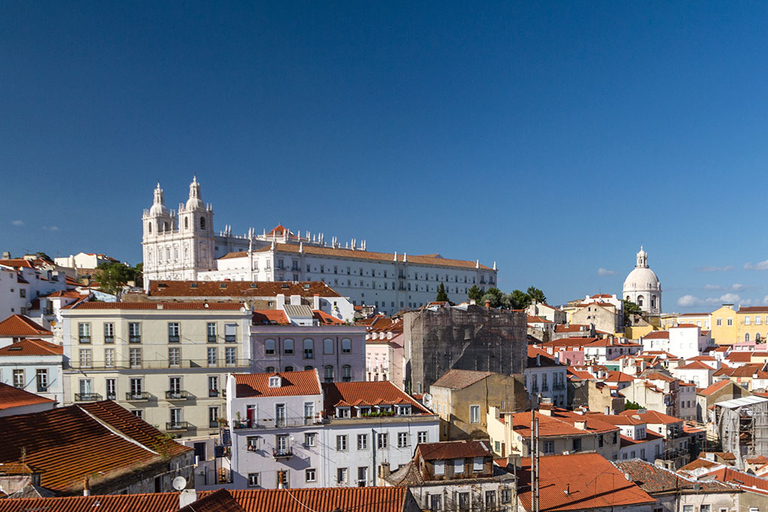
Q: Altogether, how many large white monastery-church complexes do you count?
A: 1